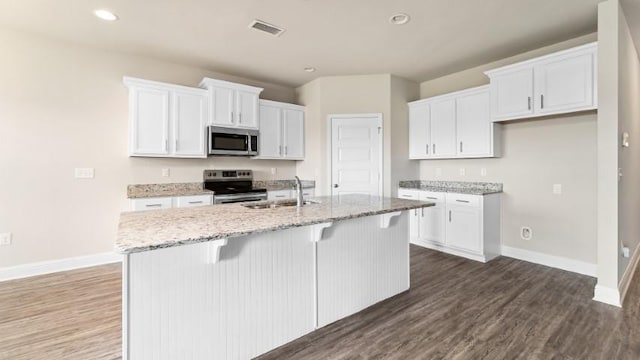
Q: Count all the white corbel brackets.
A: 3